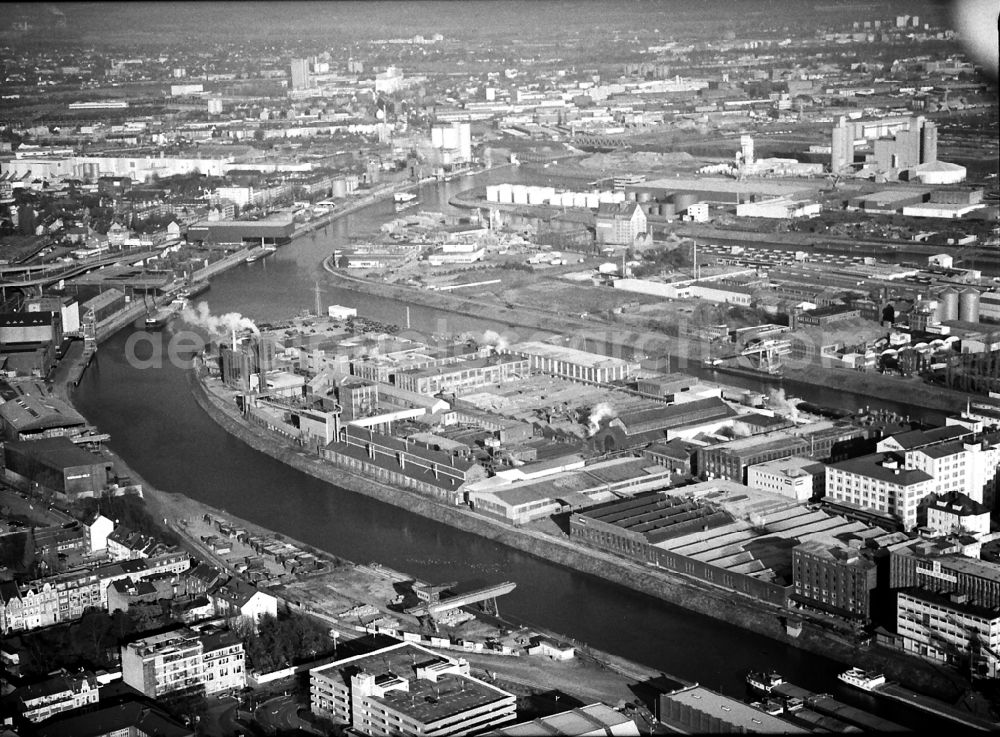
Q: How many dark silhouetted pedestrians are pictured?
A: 0